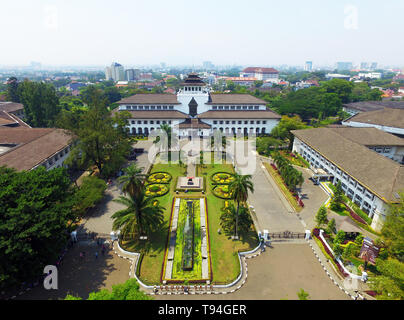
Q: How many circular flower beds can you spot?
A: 4